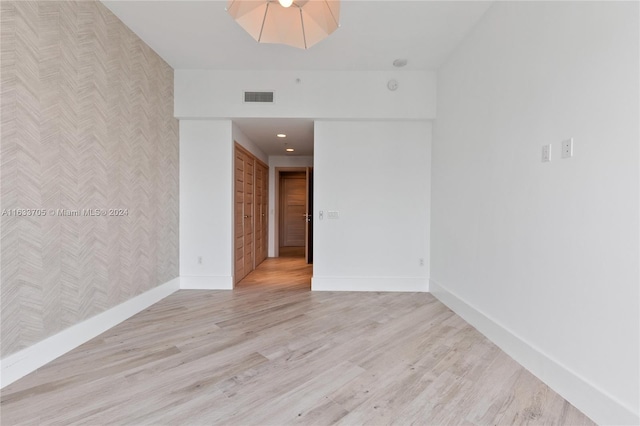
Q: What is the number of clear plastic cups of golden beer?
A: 0